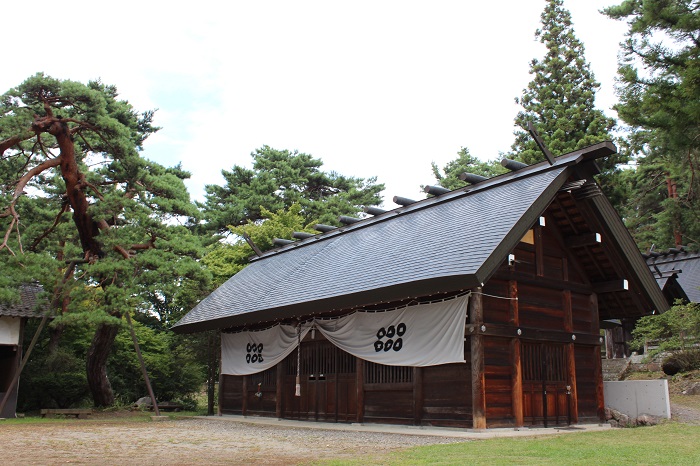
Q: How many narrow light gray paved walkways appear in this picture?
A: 1